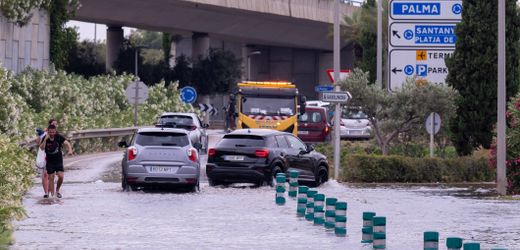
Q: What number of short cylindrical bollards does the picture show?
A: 13